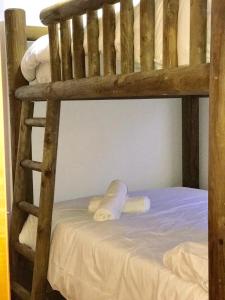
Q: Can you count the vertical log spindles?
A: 9